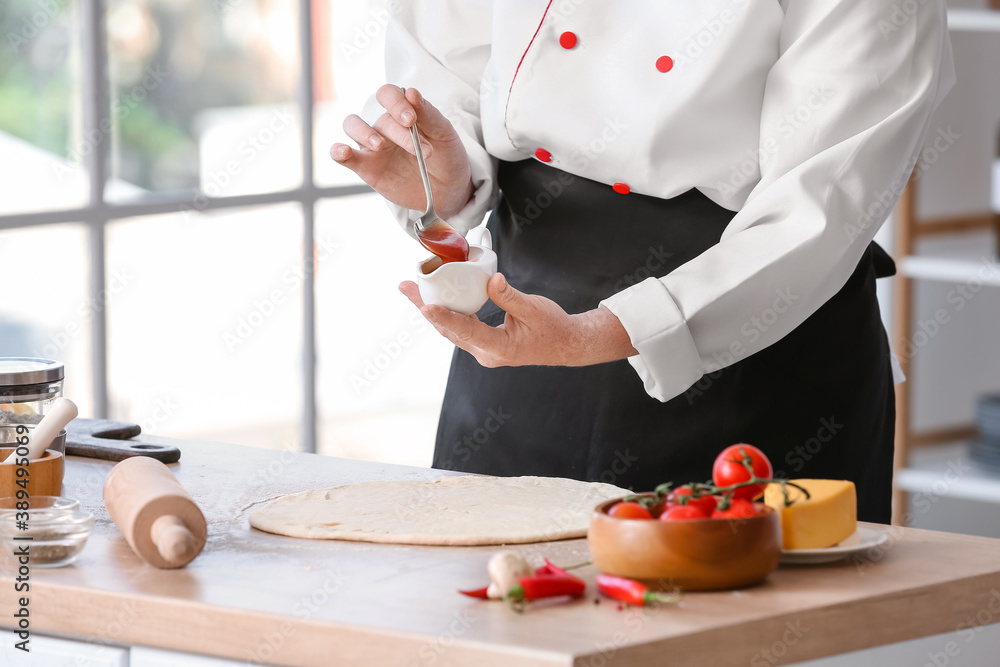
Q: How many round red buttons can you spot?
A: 4